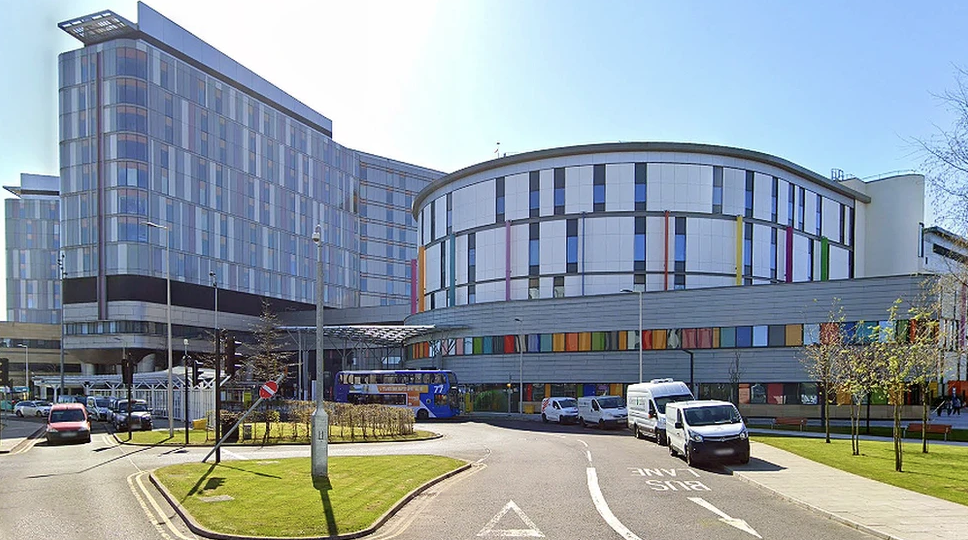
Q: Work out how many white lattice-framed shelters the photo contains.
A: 1